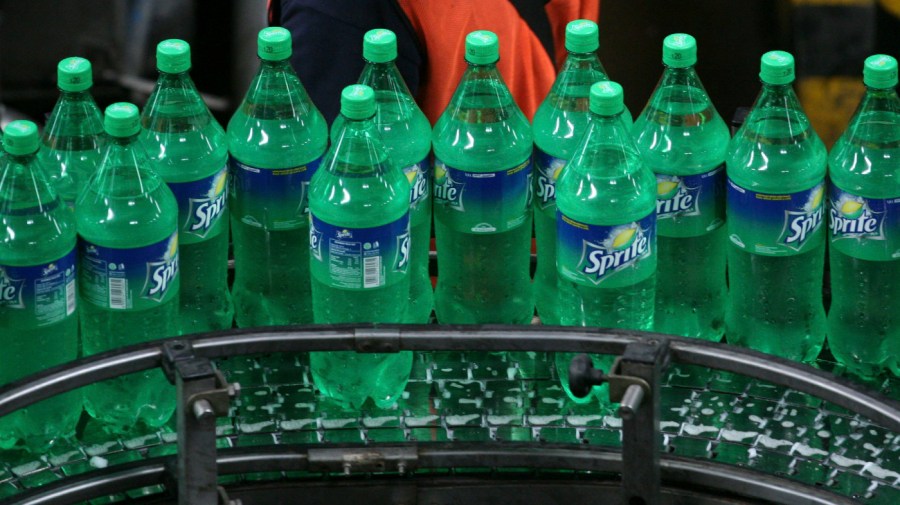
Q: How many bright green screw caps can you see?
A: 13